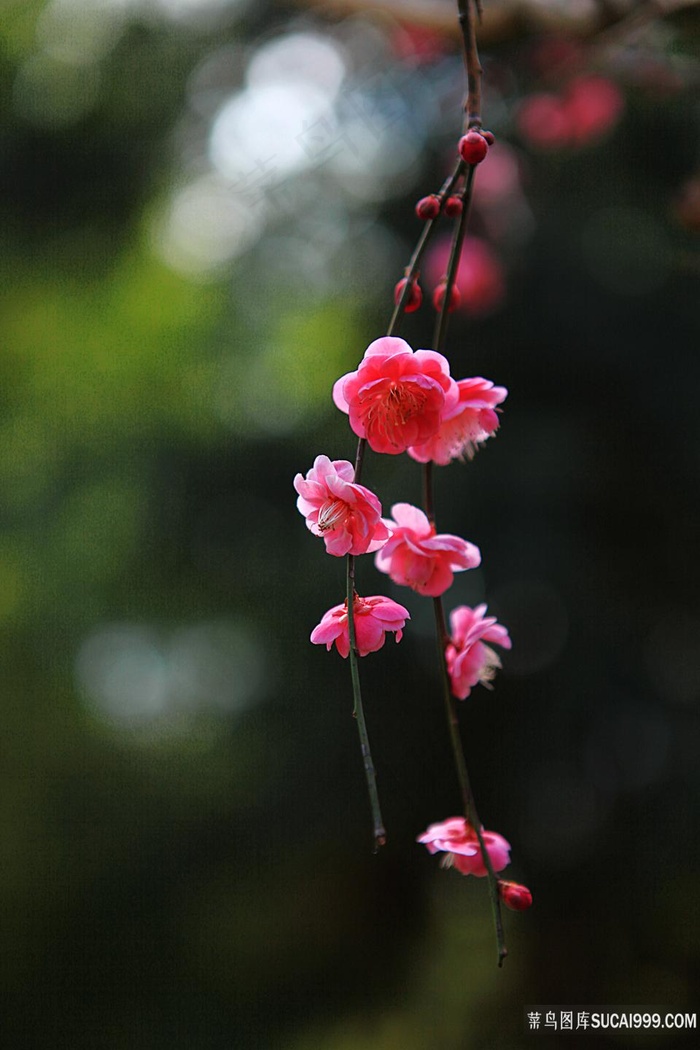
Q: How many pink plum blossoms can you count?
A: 7